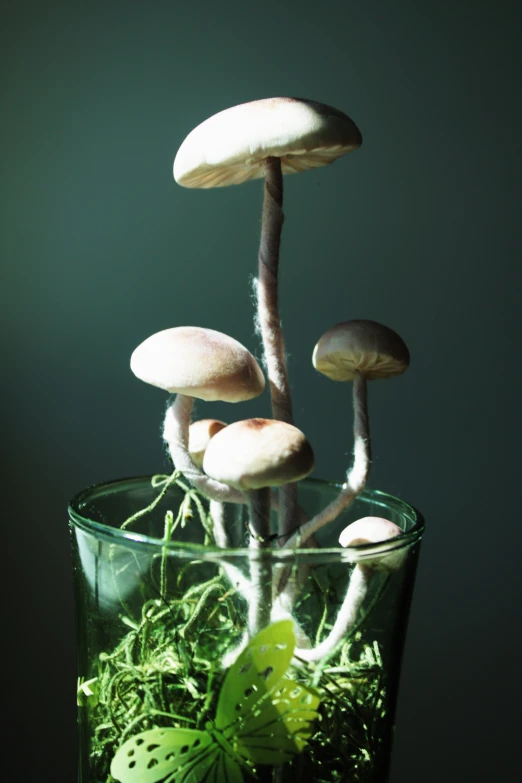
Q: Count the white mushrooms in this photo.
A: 6